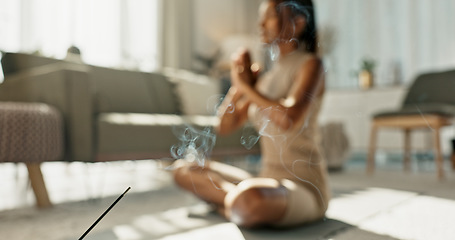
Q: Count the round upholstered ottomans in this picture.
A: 1